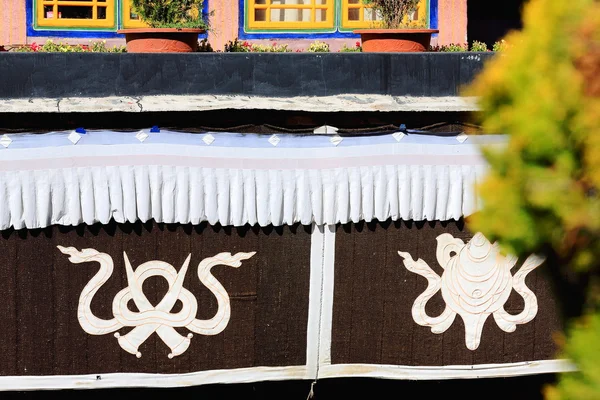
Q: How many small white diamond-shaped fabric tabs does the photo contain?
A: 8